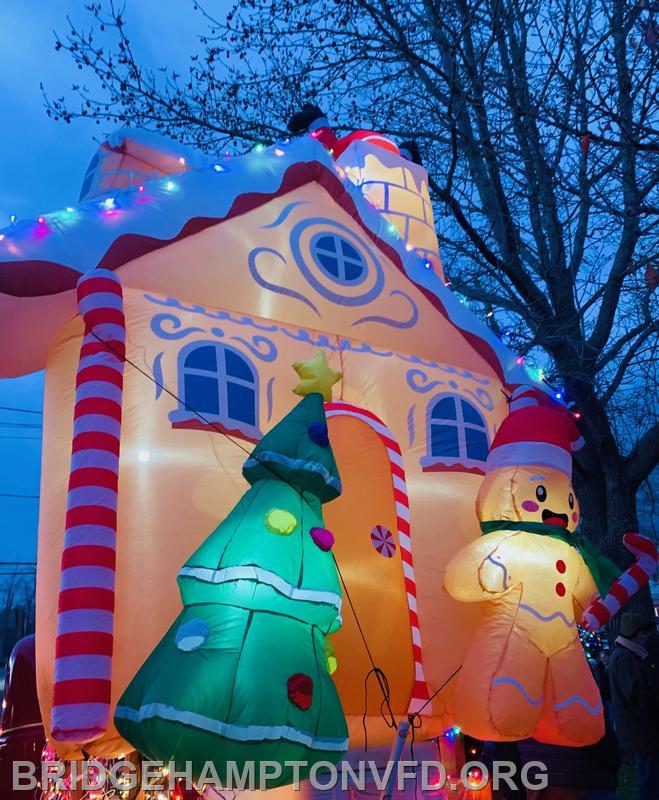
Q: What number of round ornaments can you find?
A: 6